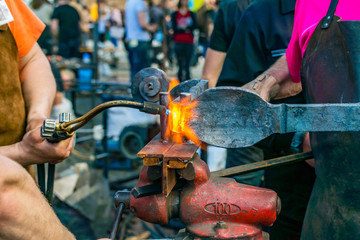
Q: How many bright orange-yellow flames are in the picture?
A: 1